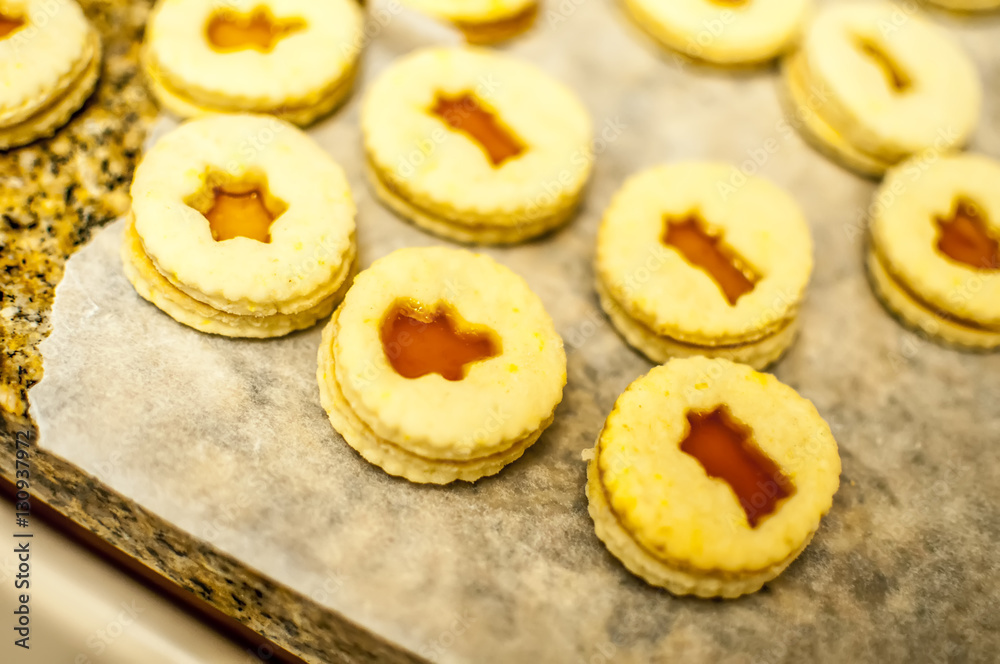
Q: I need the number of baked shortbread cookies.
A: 12